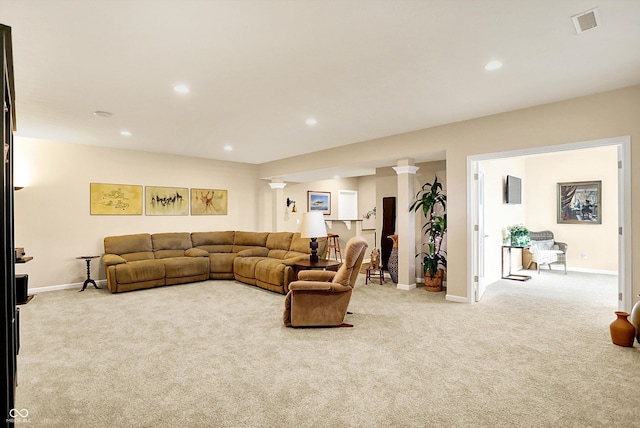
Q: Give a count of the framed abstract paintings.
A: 3